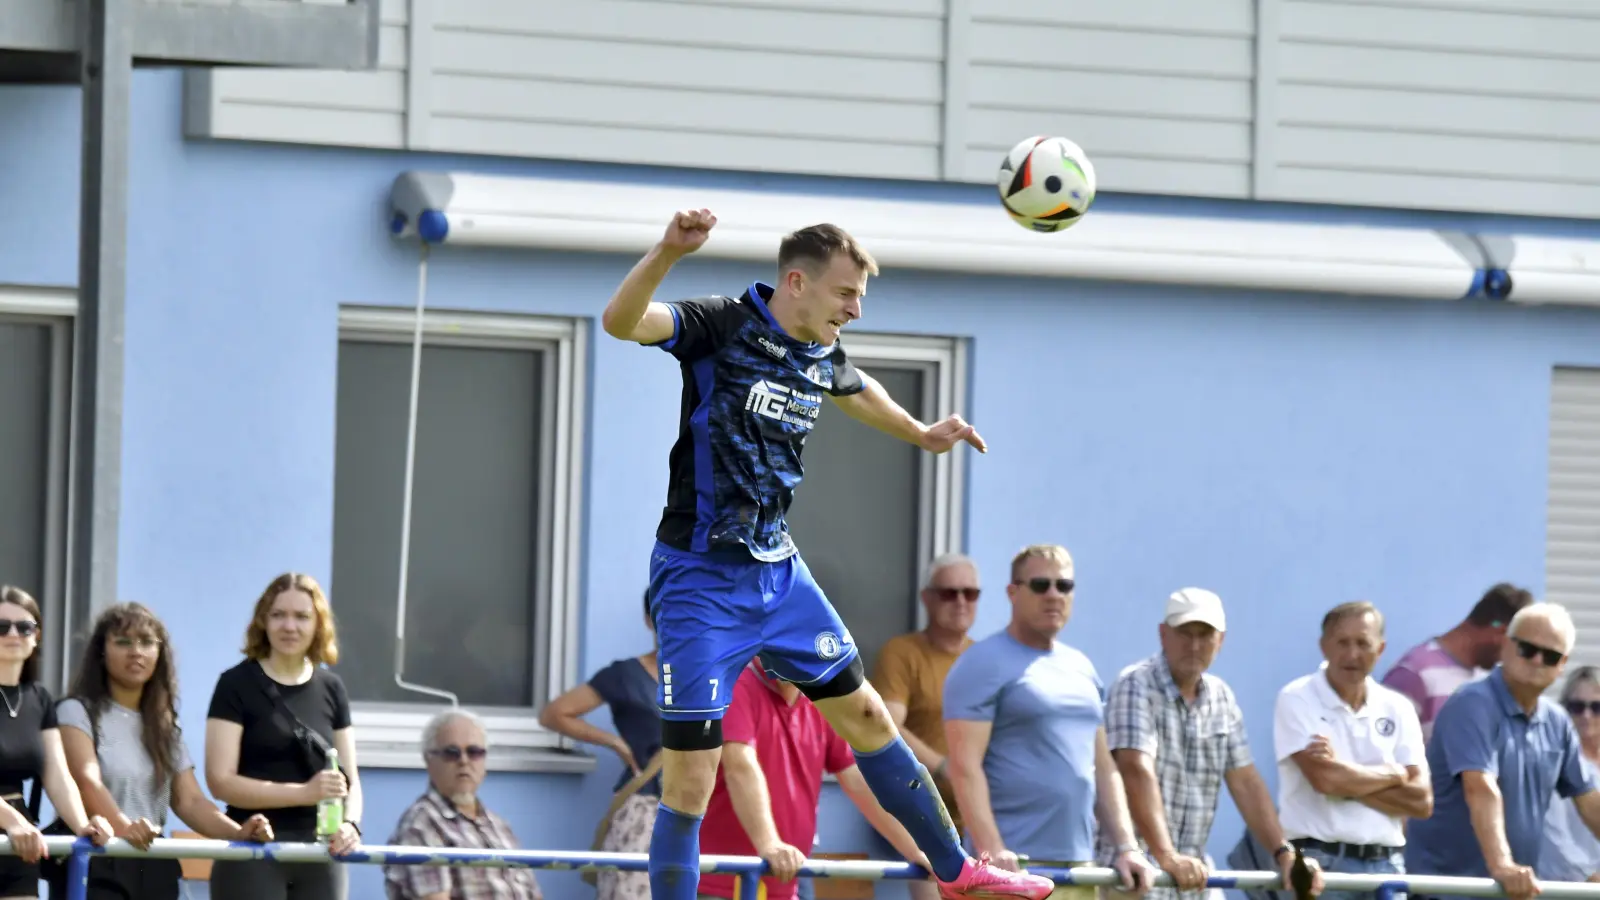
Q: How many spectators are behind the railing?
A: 13